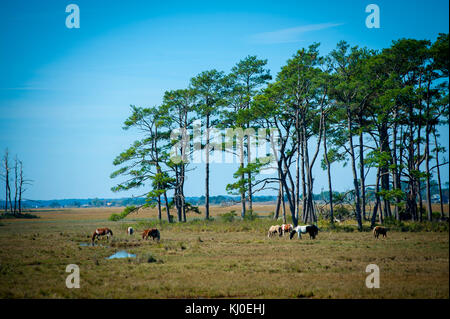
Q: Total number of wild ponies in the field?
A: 7